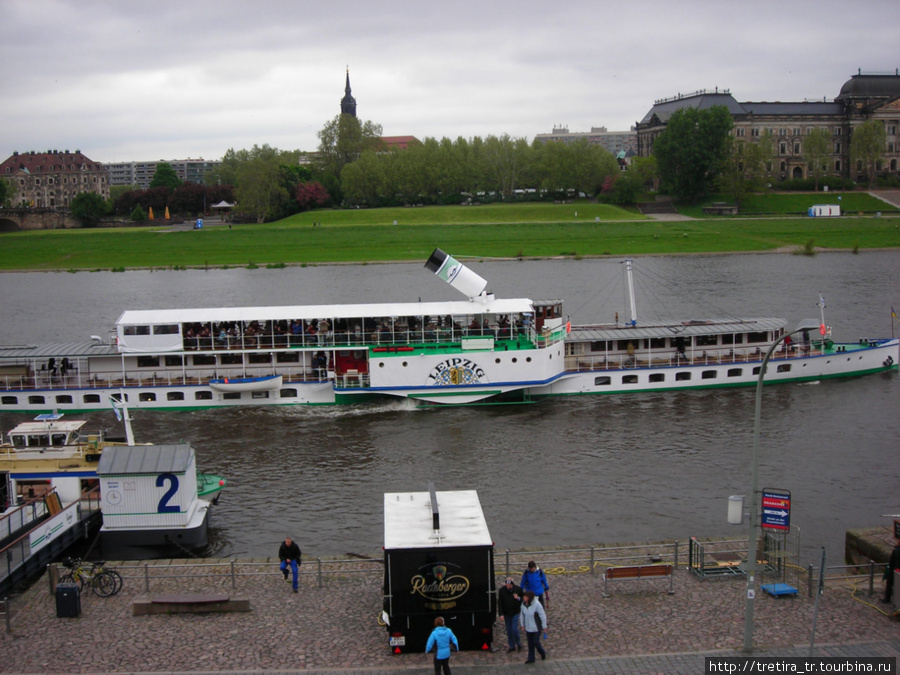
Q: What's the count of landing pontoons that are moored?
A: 1